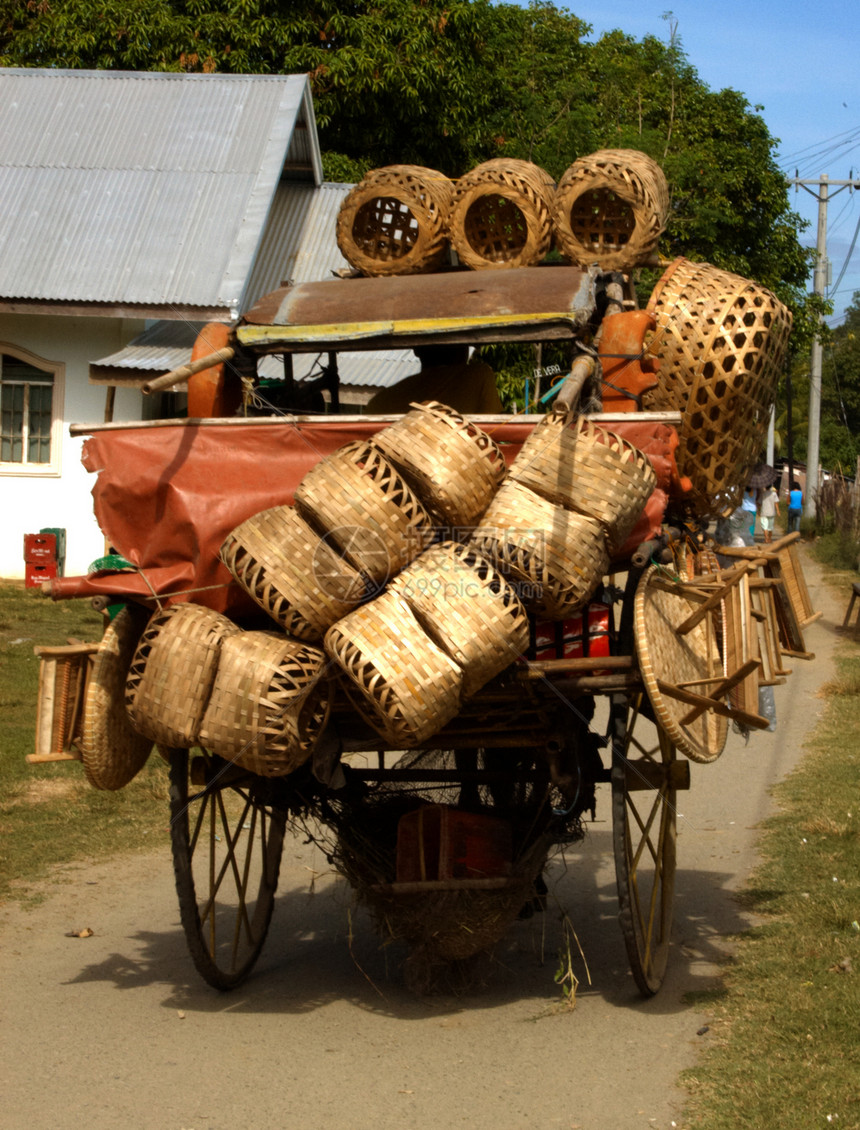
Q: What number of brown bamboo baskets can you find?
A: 13